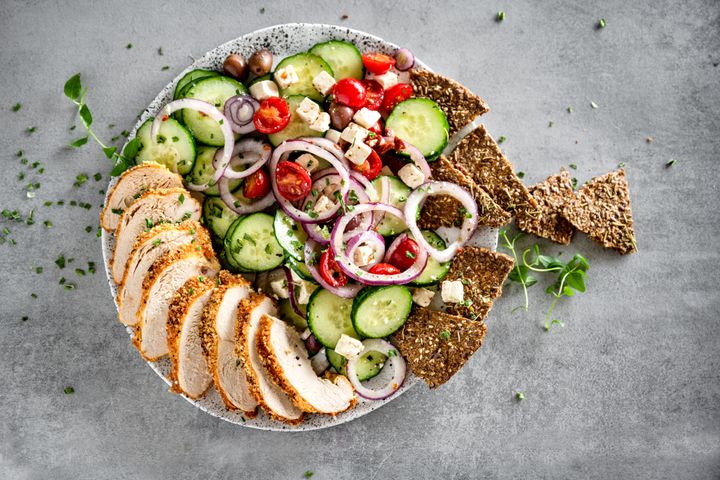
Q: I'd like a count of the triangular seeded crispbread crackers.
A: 7